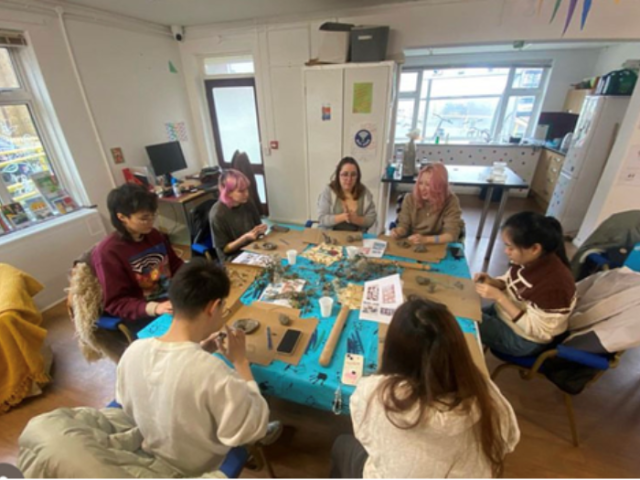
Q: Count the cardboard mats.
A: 7